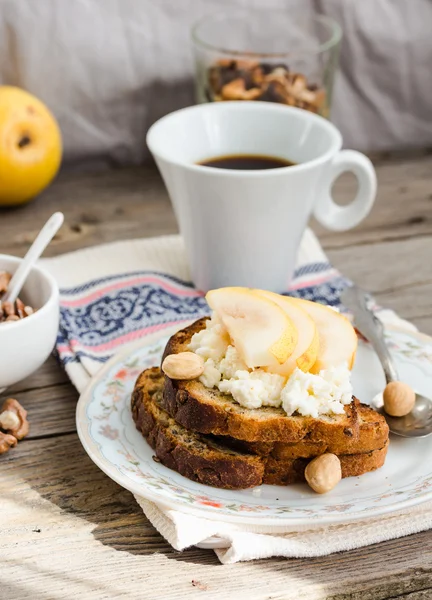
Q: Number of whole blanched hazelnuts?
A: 3